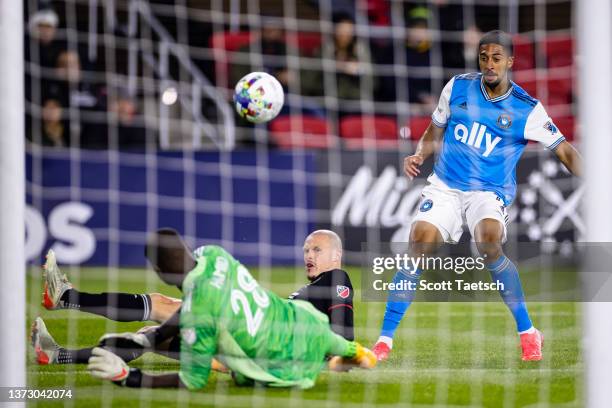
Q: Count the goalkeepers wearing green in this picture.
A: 1